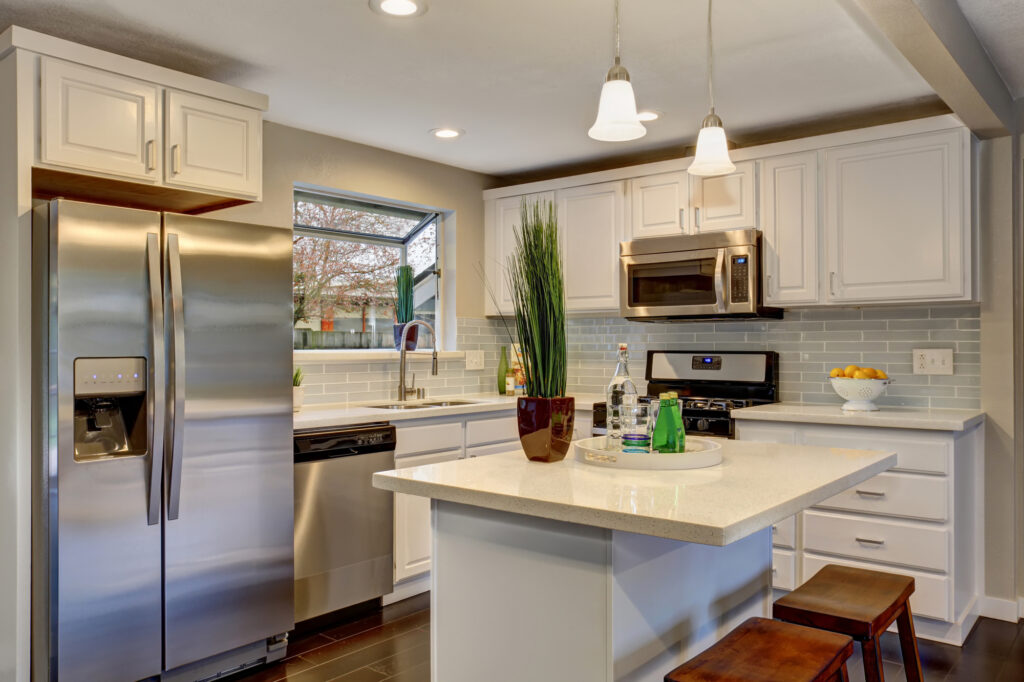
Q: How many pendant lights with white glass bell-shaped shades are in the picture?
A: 2